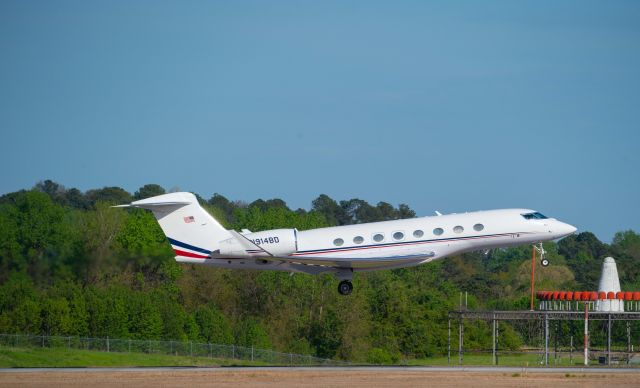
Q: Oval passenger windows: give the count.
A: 8